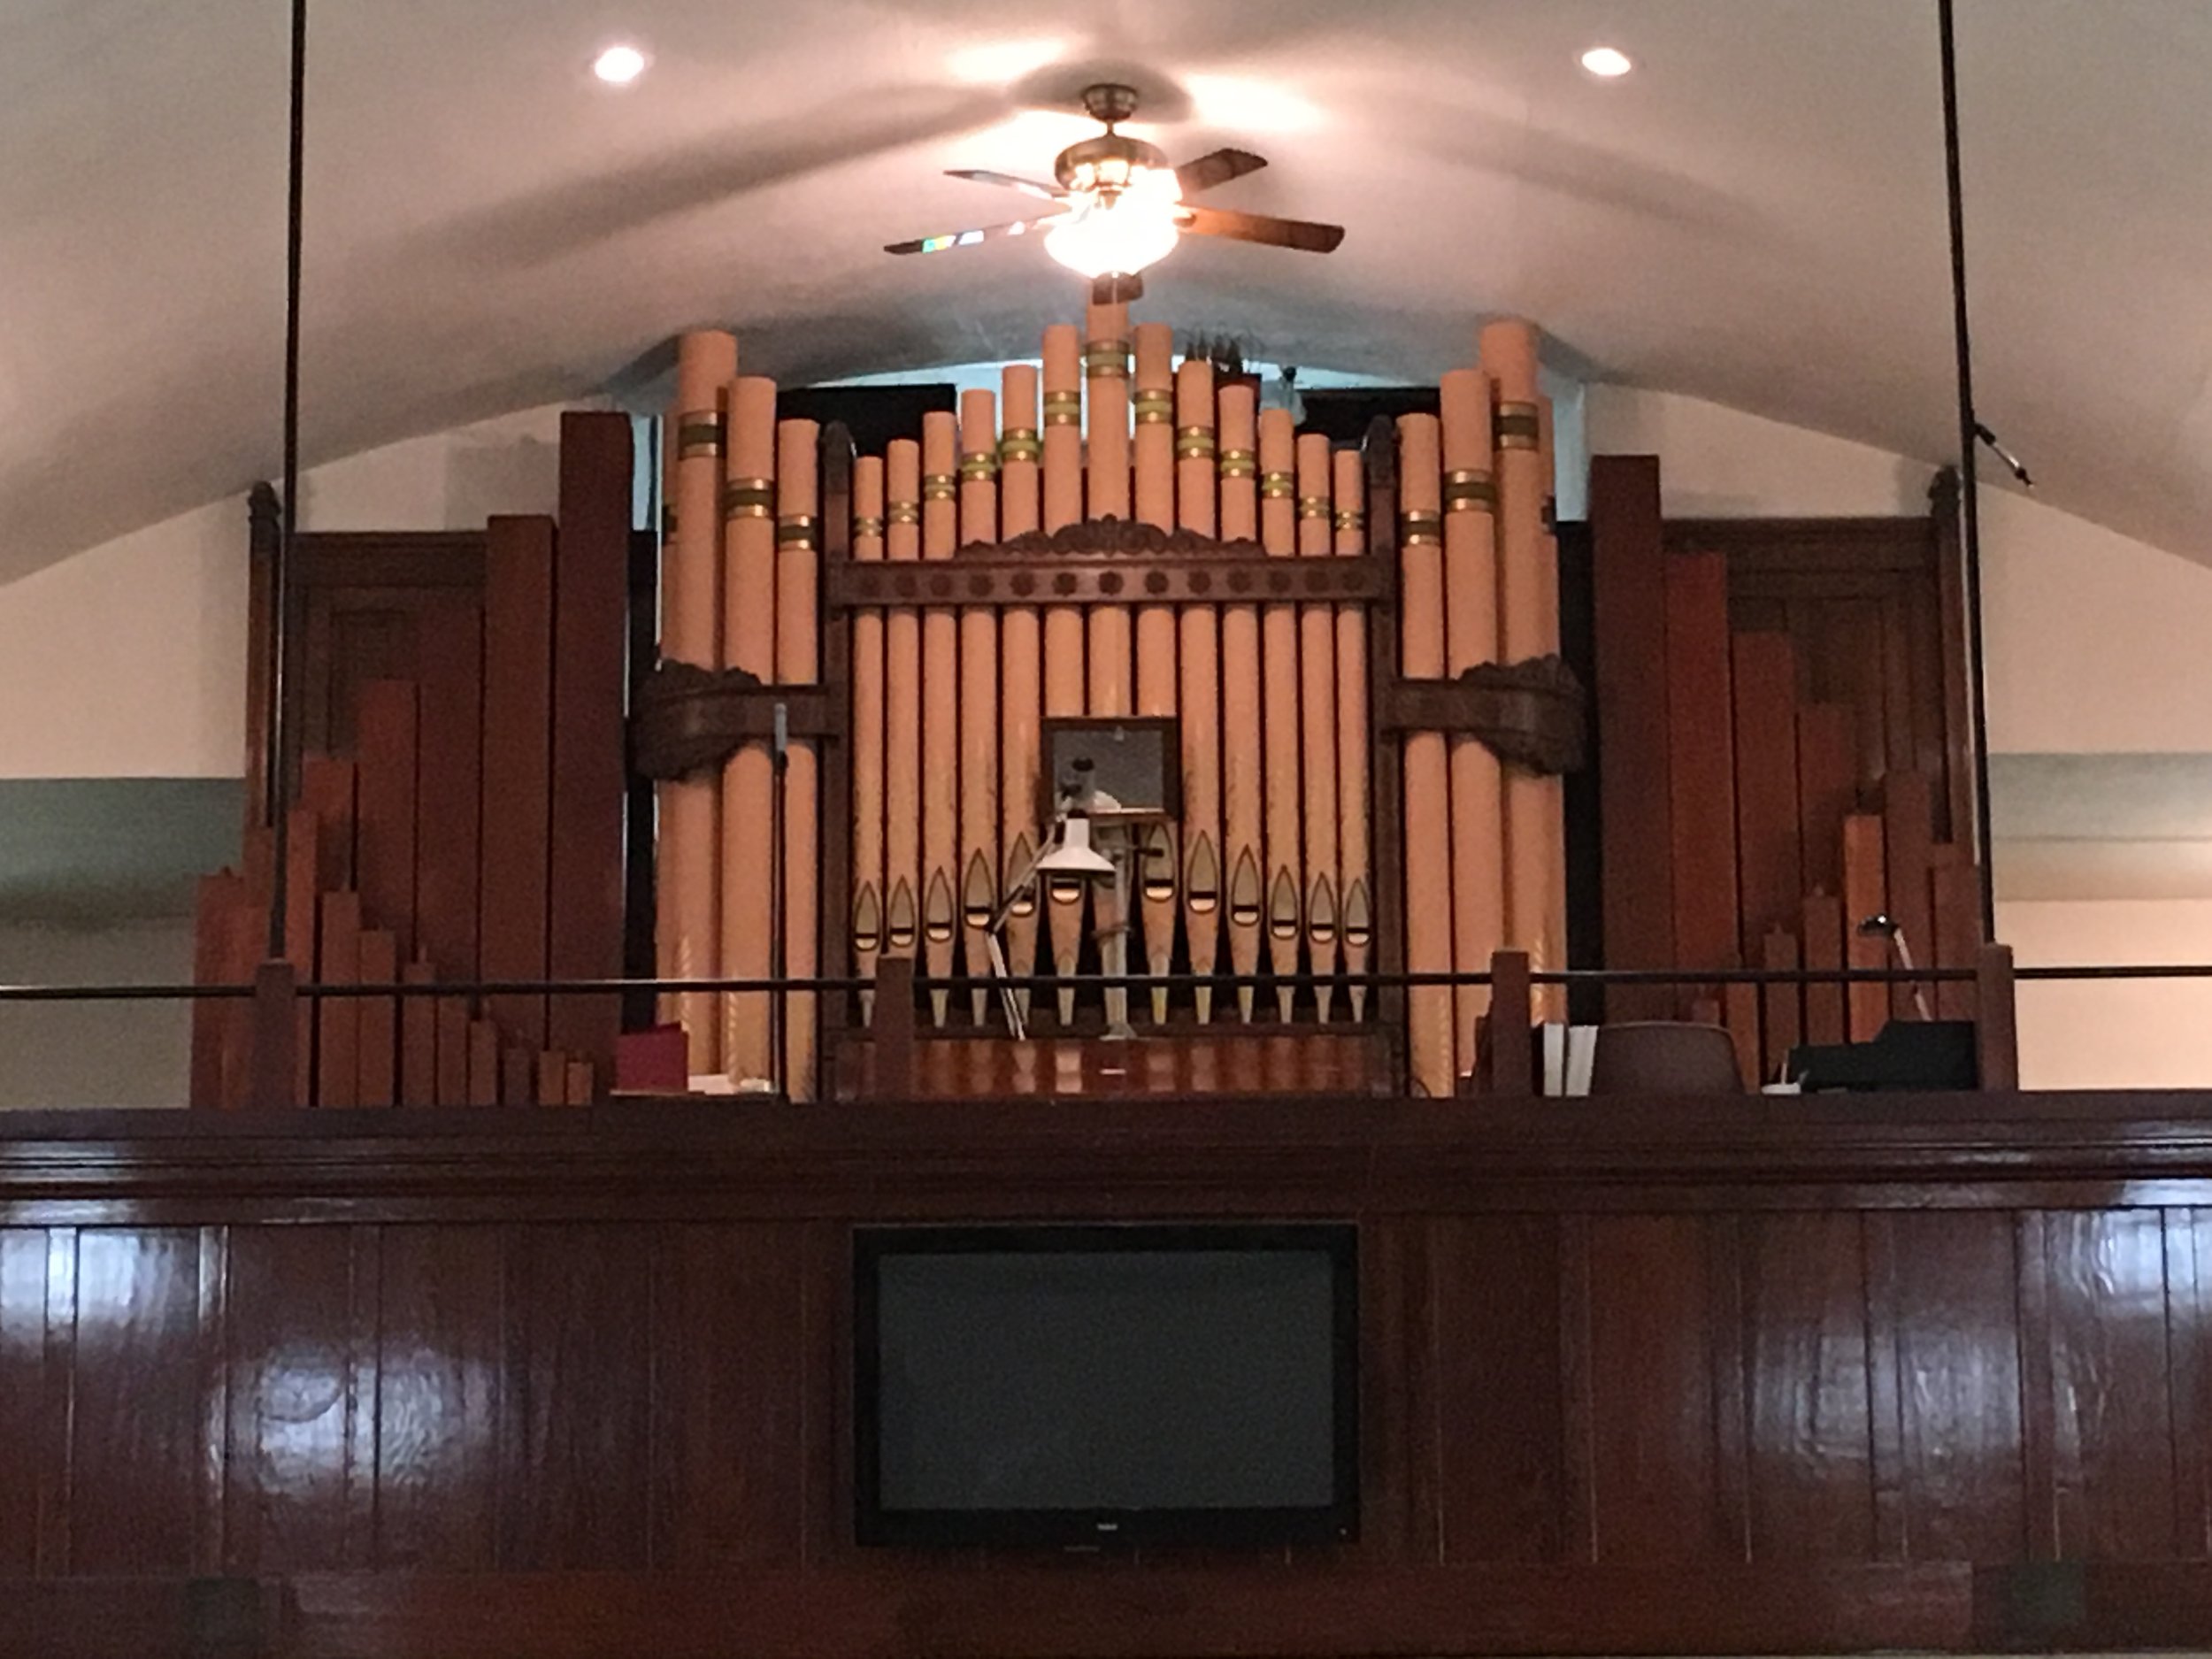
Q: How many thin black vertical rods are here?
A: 2